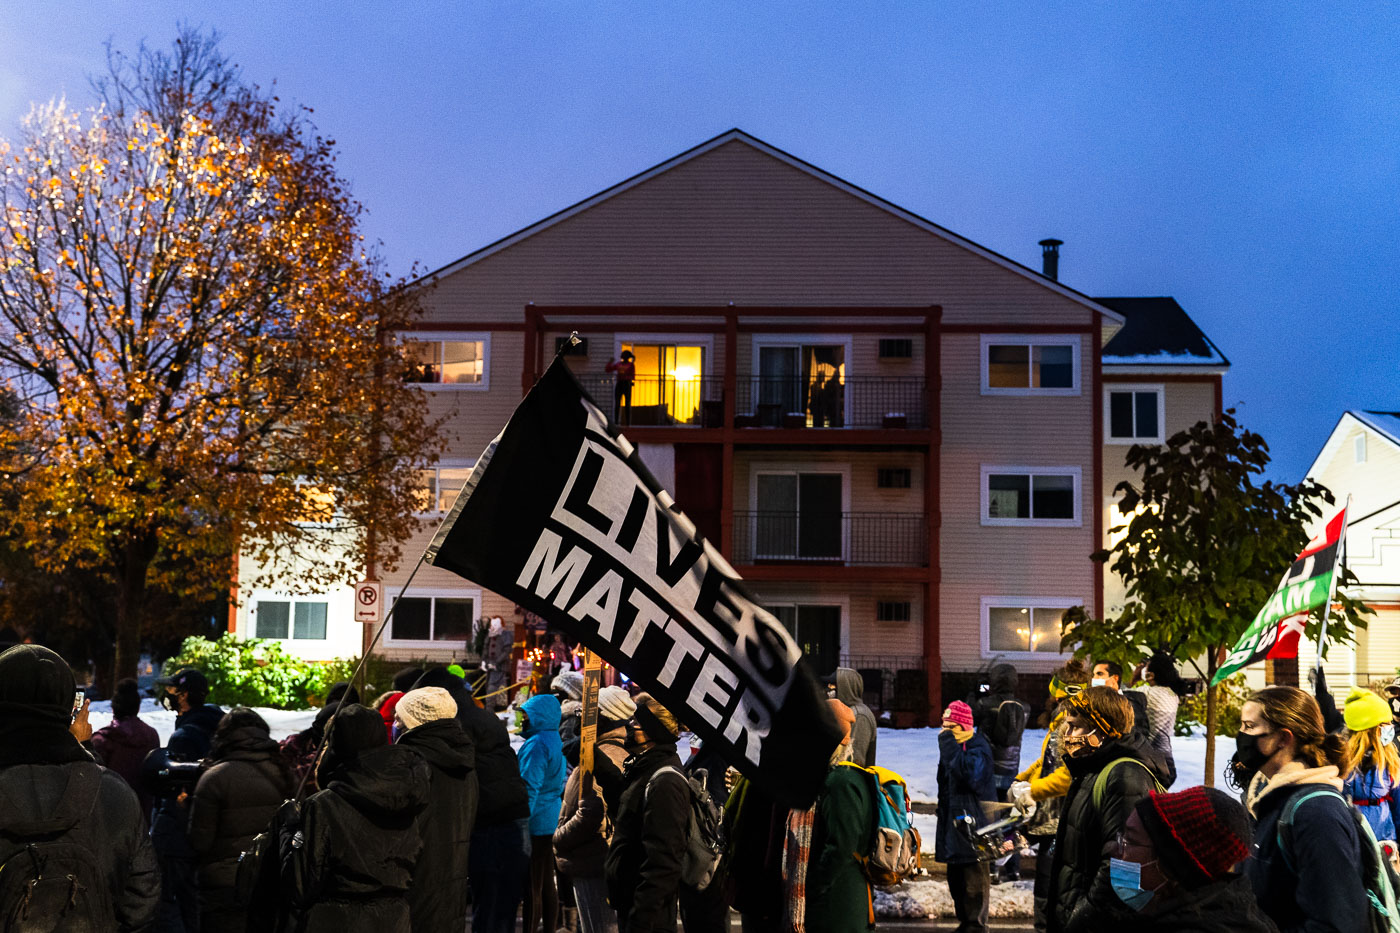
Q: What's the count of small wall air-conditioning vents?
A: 4